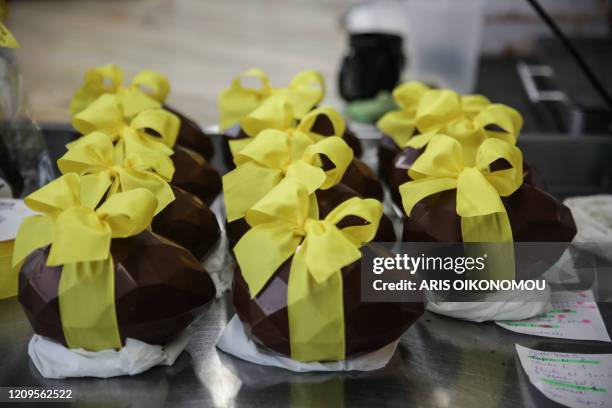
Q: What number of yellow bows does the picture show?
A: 11